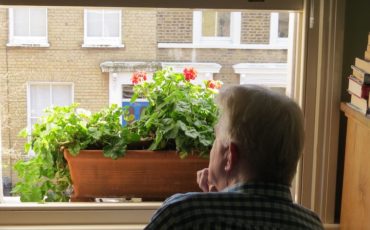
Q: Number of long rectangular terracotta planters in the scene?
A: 1